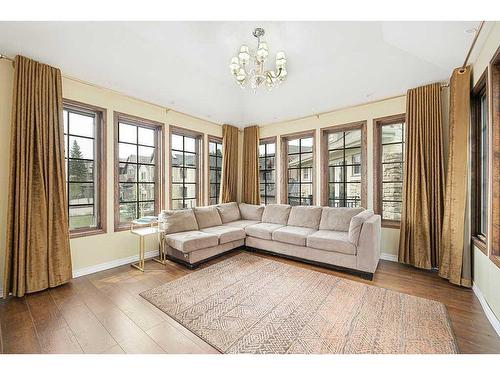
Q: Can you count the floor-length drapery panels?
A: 5